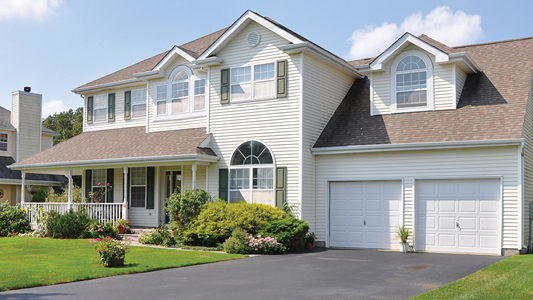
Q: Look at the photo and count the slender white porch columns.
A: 4